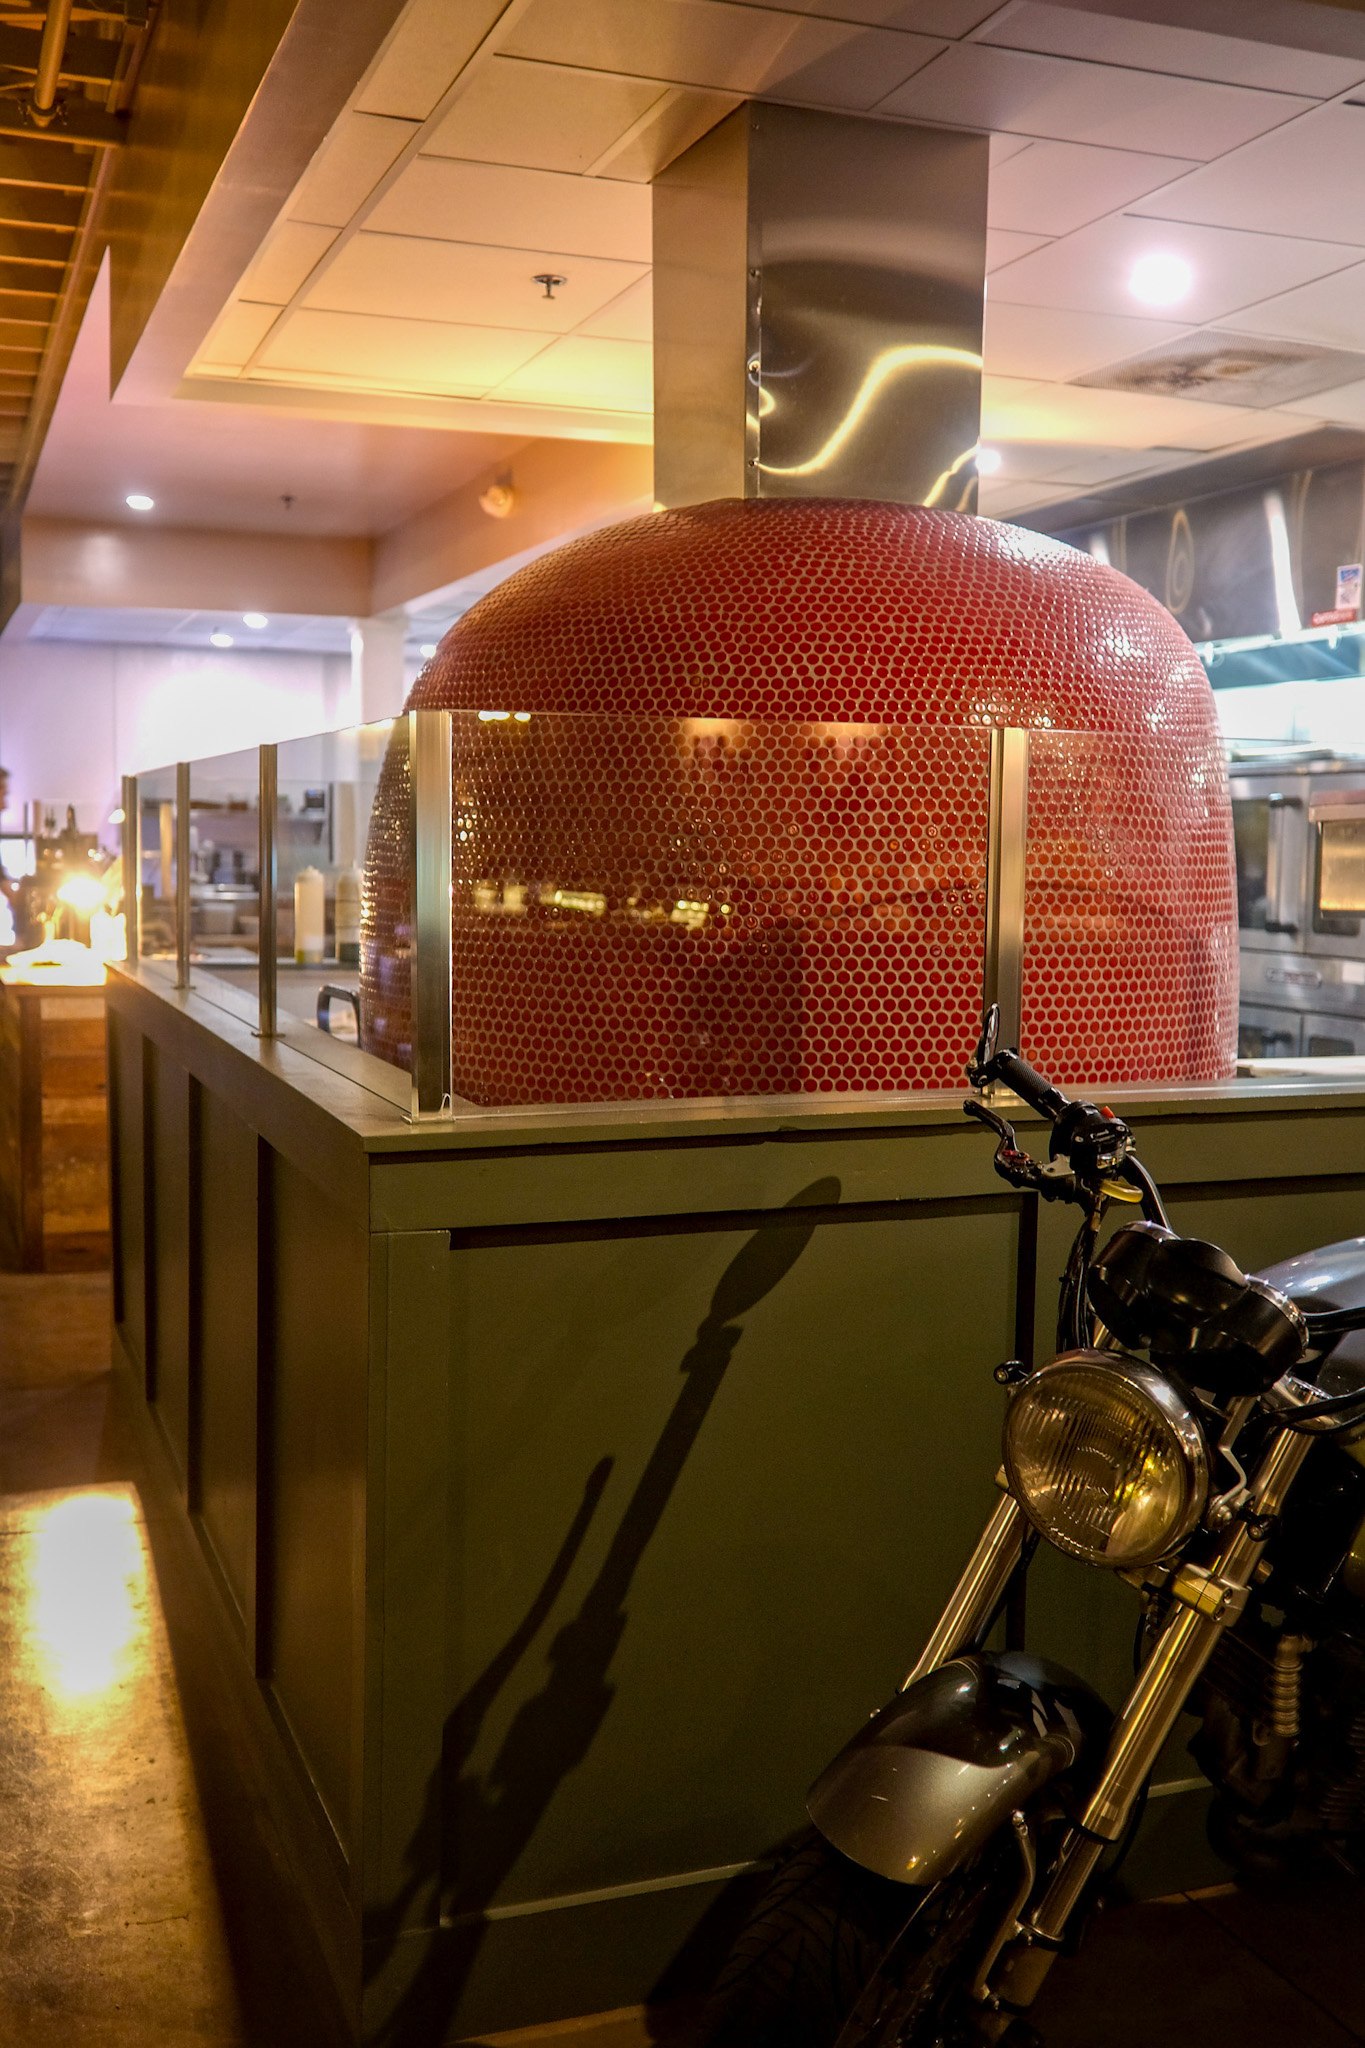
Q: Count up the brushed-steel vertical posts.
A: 5